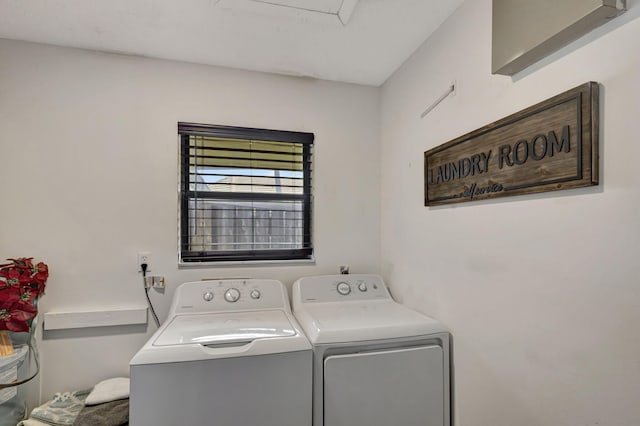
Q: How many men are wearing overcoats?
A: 0